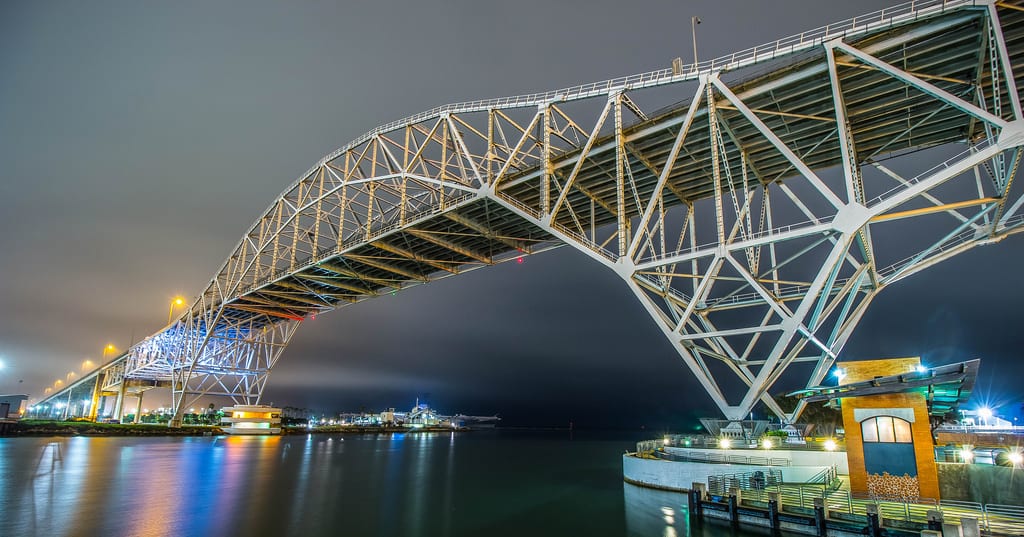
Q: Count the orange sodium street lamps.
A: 6